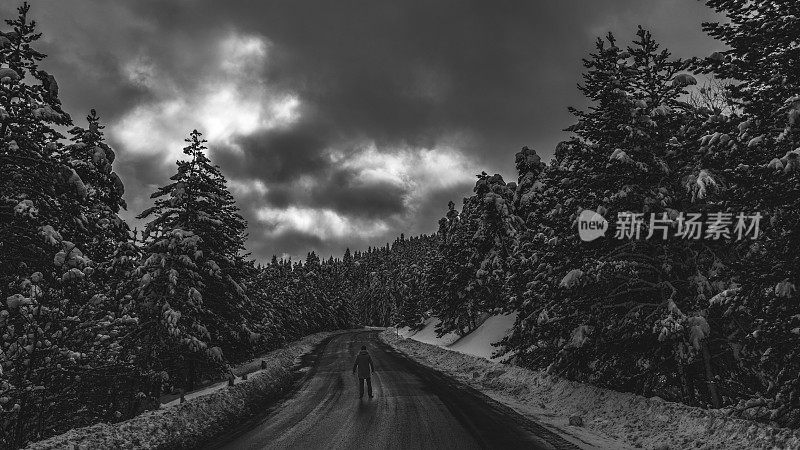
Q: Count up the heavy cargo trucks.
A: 0